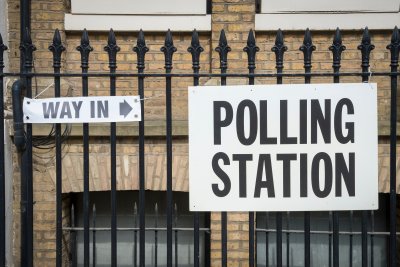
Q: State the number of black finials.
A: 15